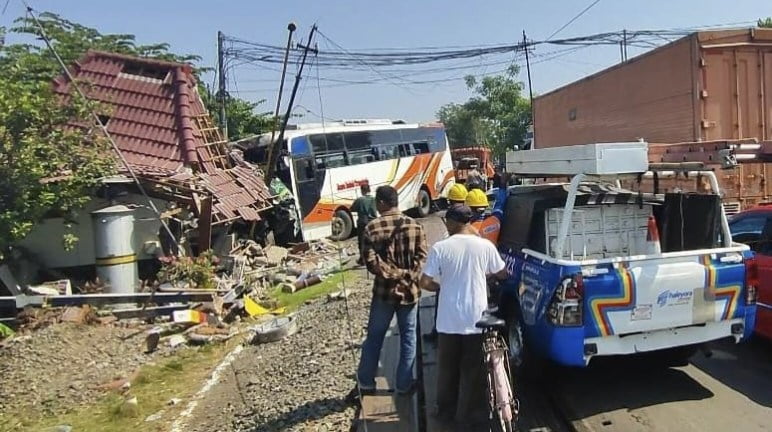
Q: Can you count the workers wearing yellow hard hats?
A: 2